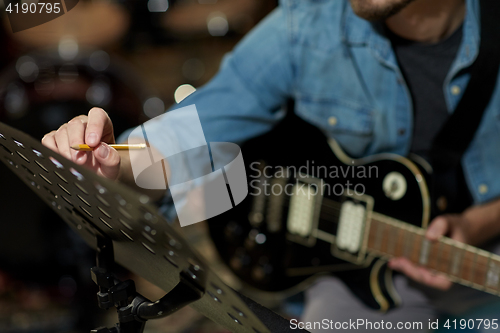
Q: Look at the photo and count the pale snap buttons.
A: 3